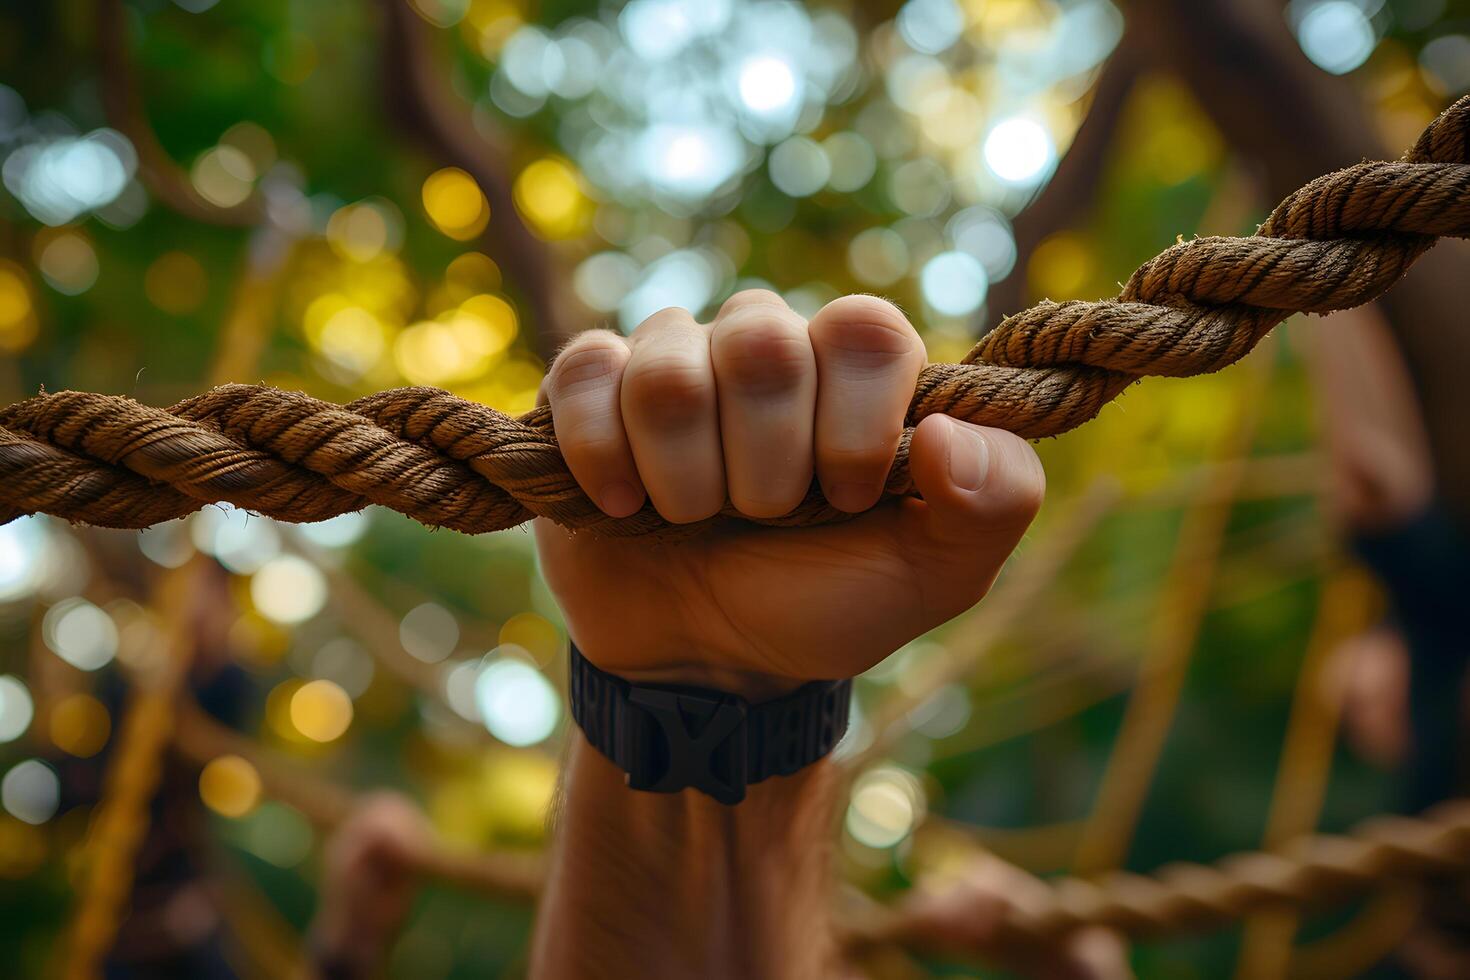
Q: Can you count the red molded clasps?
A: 0